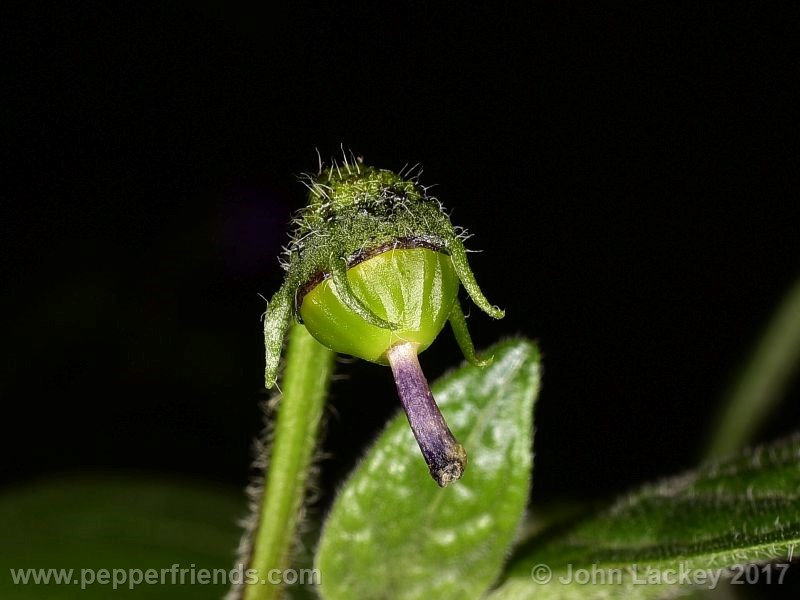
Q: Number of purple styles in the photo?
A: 1